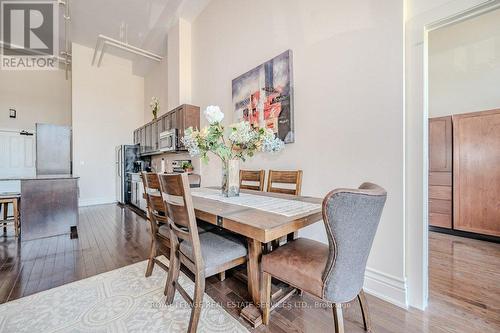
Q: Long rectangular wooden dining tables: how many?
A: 1